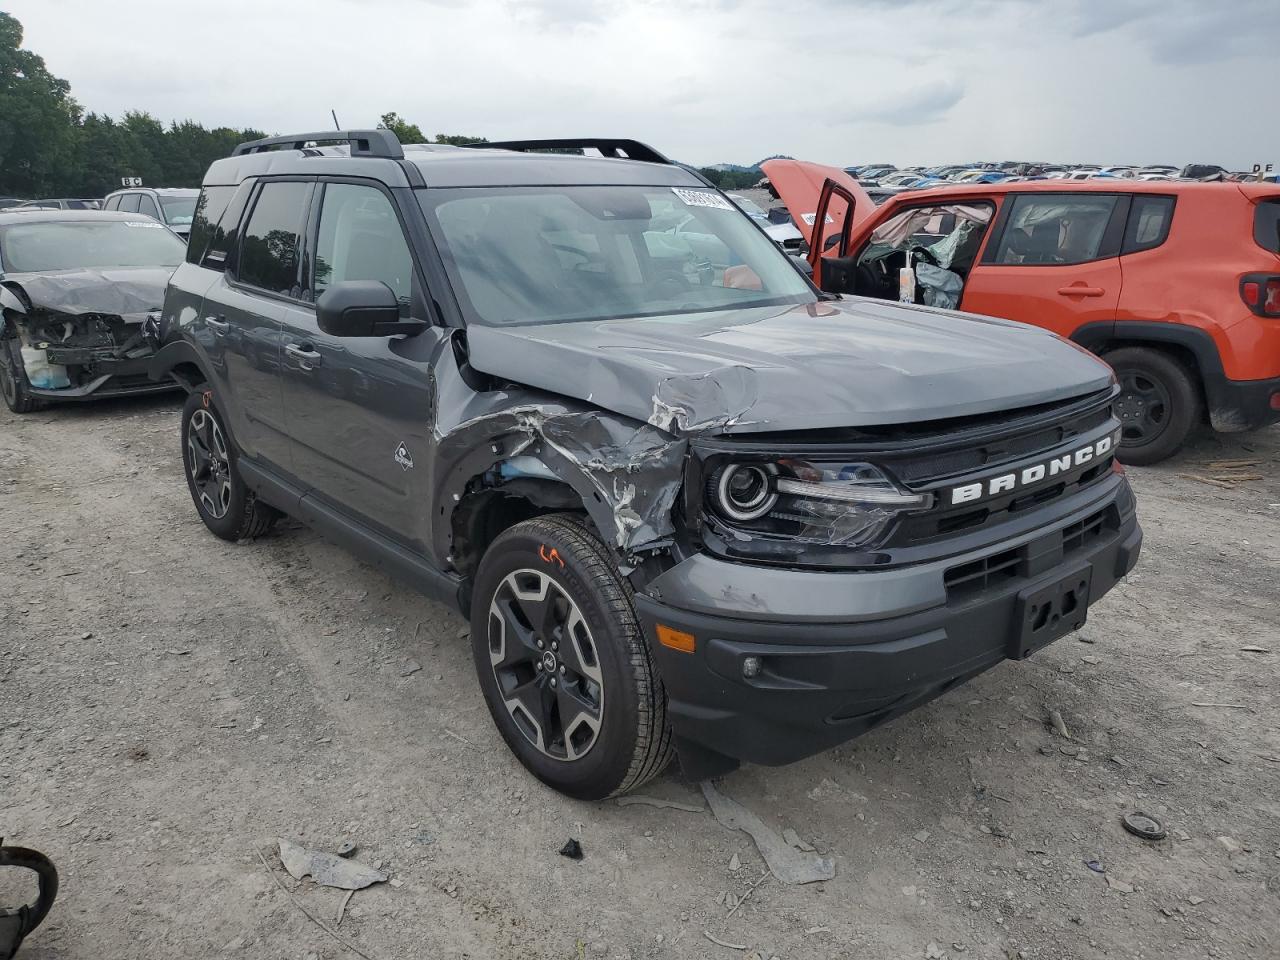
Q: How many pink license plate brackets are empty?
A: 0